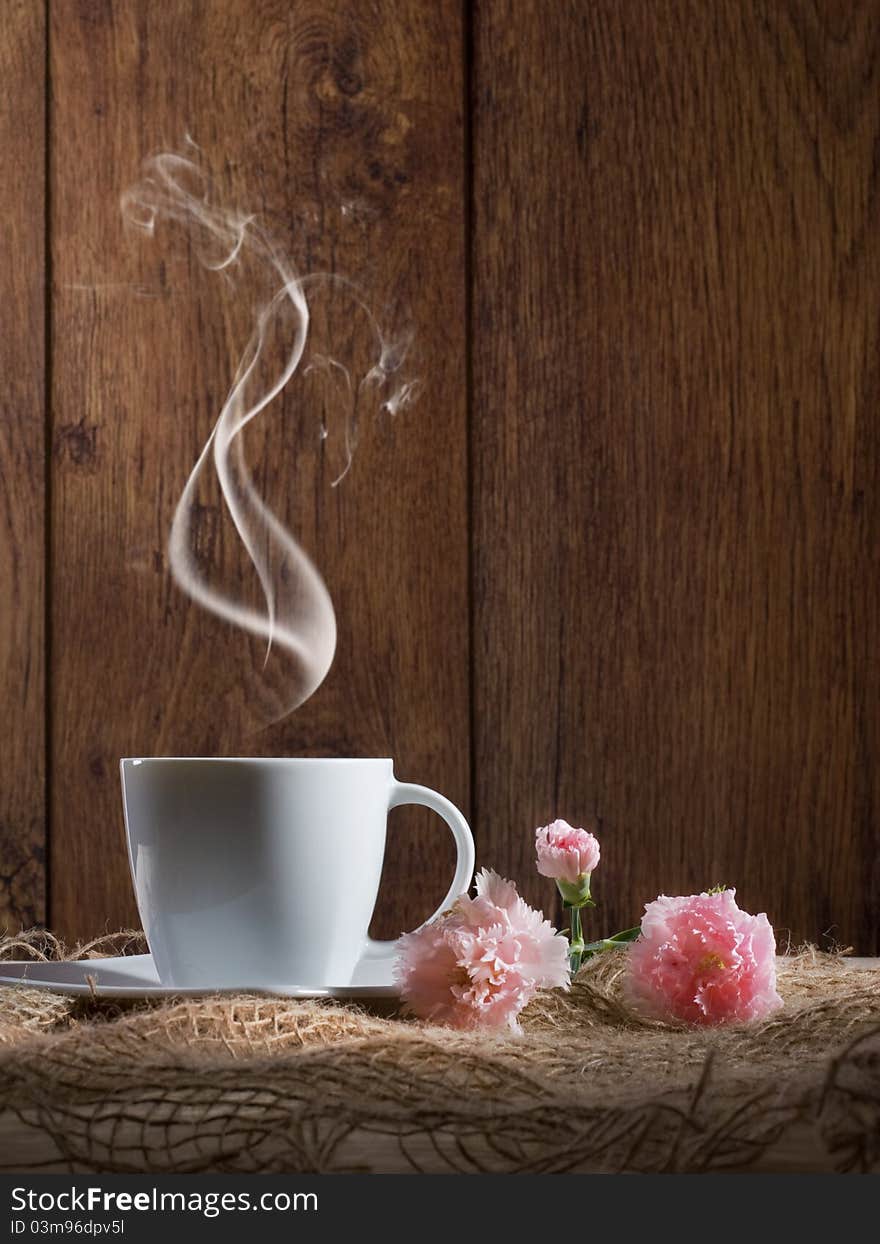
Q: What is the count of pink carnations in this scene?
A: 3